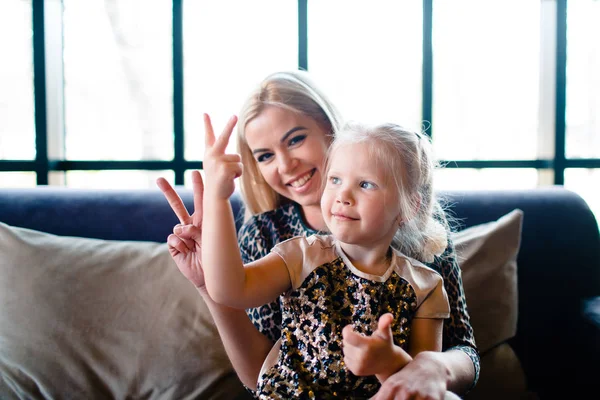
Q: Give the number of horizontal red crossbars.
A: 0